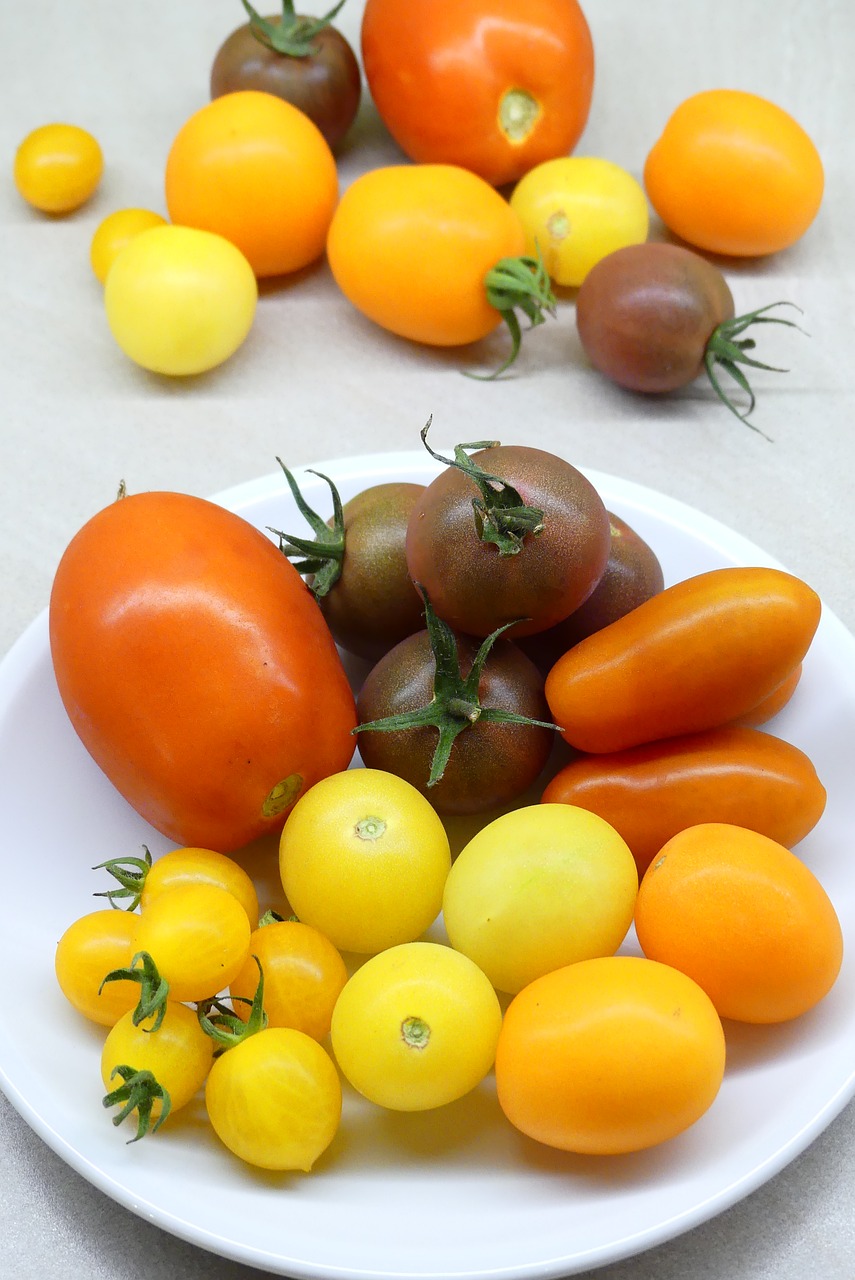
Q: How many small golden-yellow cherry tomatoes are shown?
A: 8